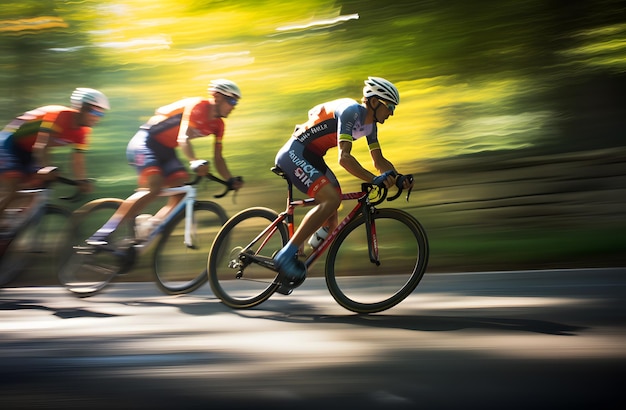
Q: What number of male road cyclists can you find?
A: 3